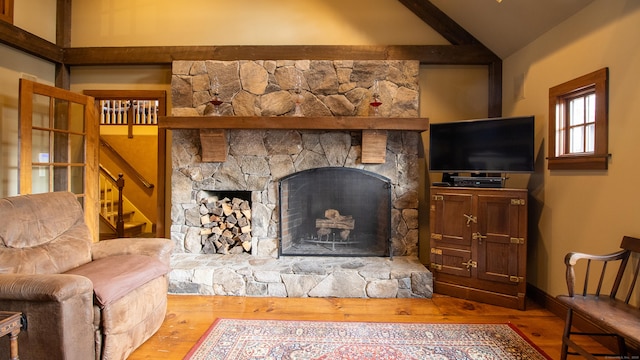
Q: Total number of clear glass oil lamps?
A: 3